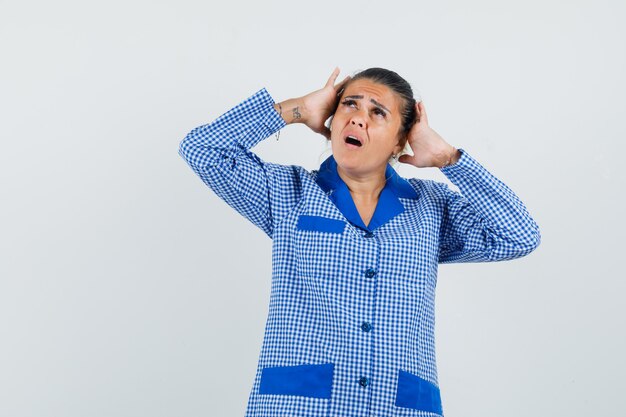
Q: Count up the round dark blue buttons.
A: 4